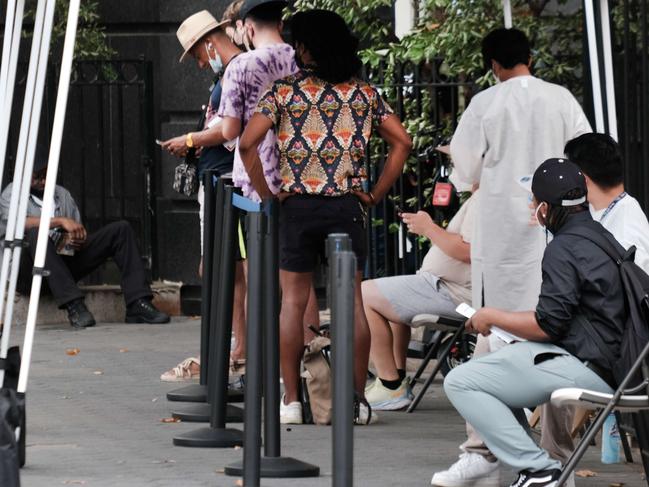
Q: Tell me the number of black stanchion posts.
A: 7